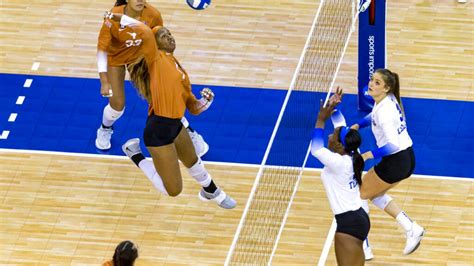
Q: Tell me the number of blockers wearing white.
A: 2